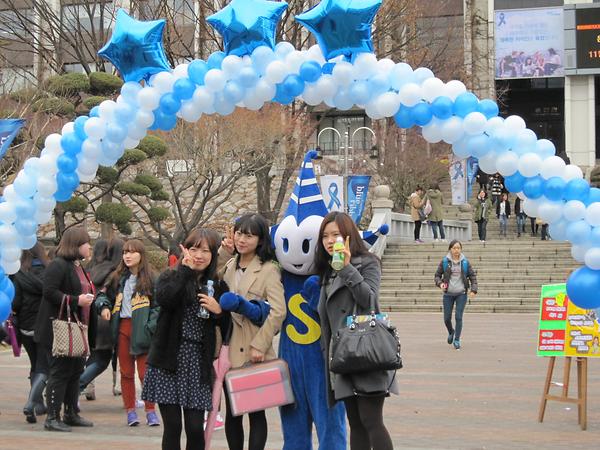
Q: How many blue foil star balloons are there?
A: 3